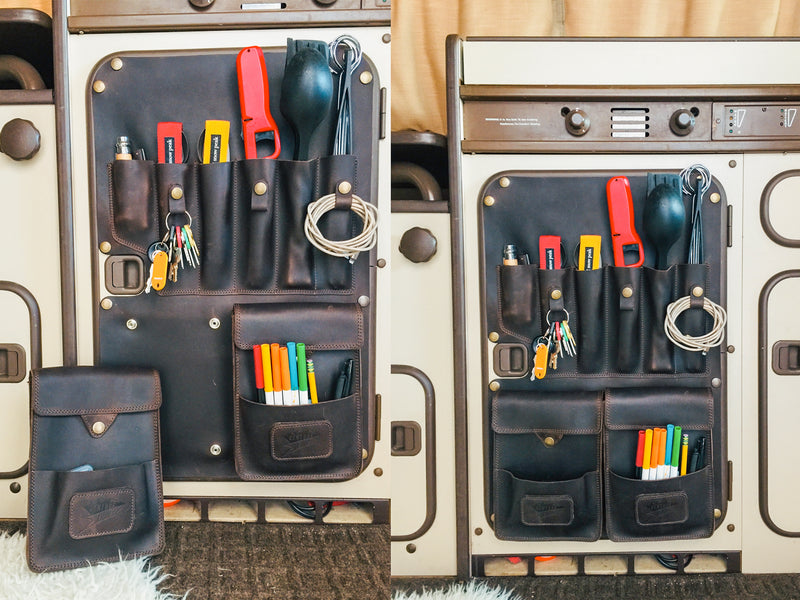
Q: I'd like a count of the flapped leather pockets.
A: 4